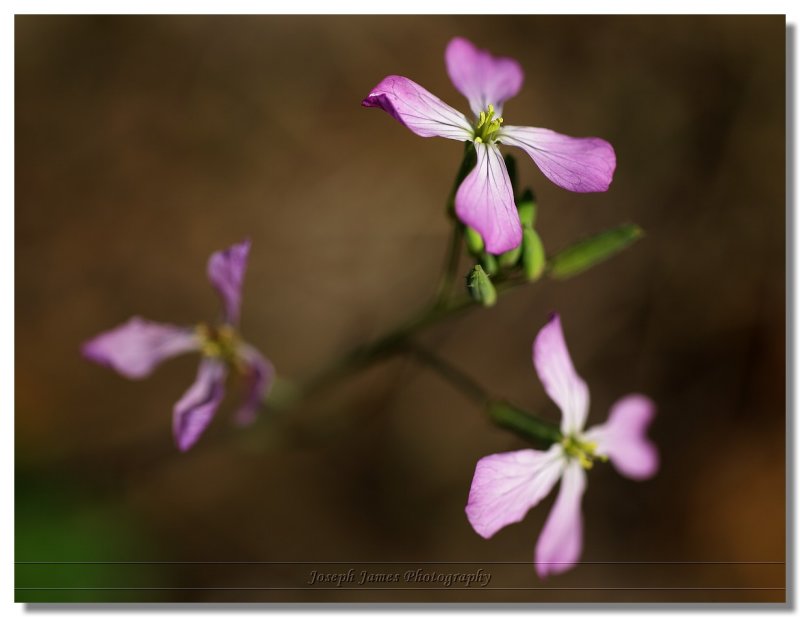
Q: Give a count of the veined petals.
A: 12